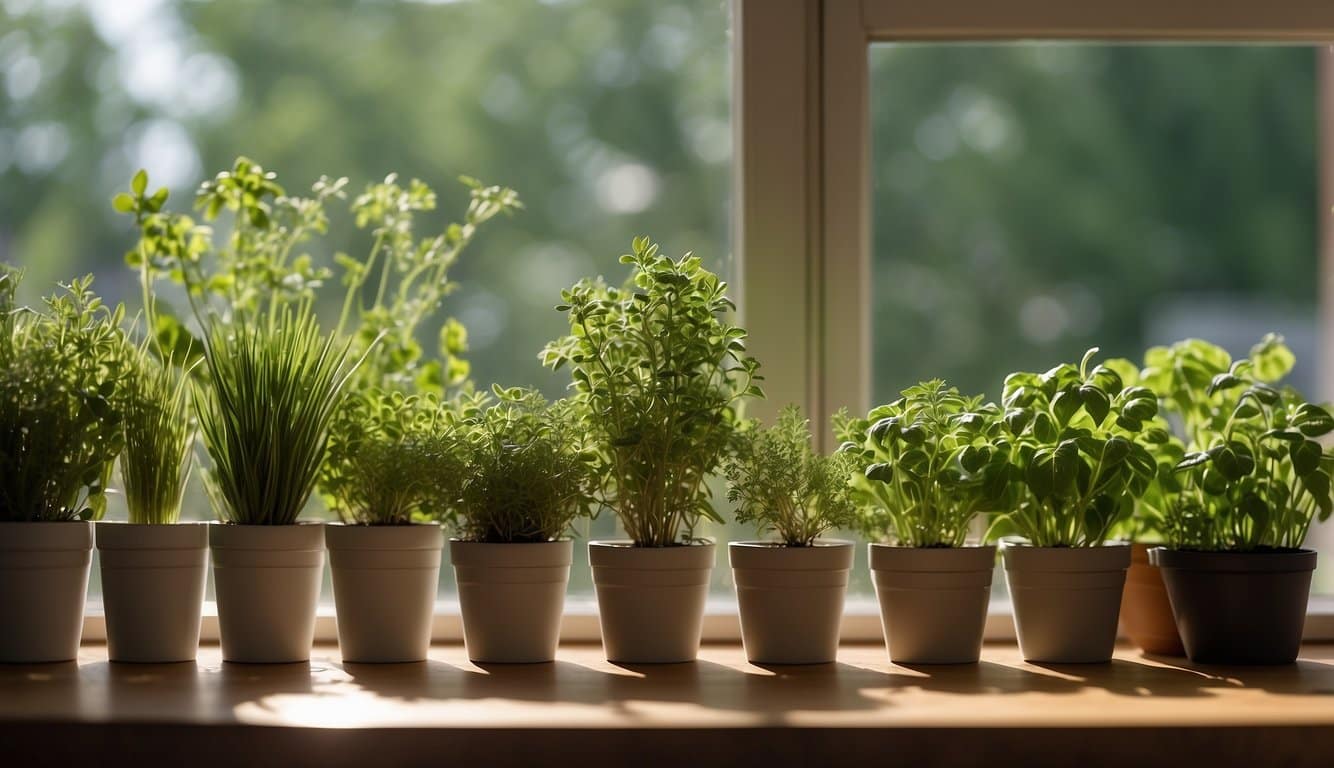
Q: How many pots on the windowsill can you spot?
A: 11